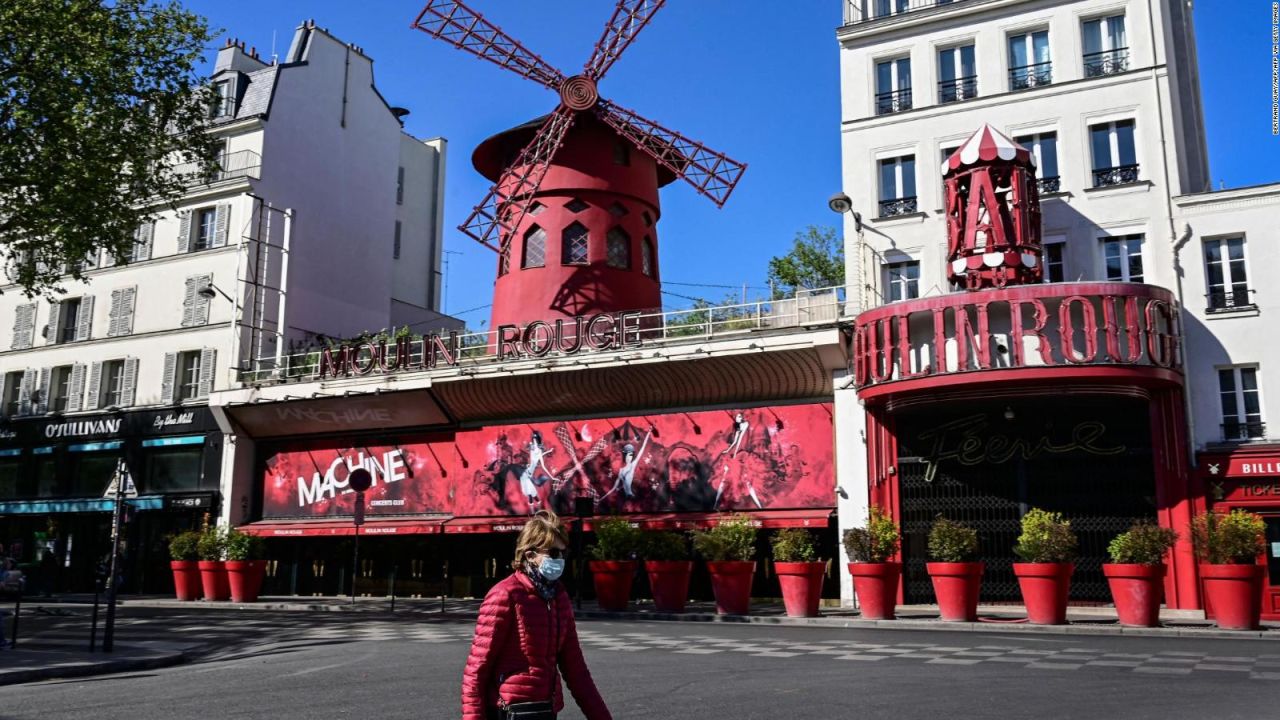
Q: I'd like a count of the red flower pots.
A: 12